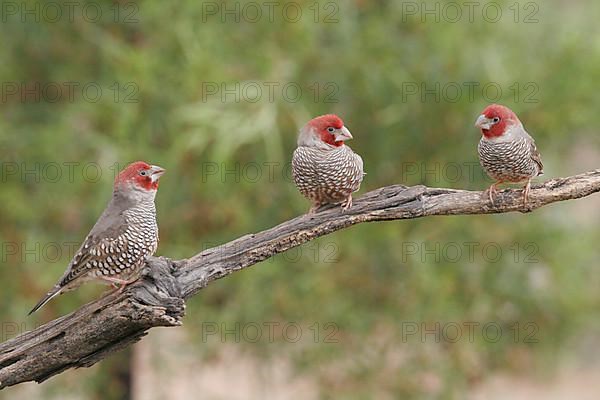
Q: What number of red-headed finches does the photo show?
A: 3